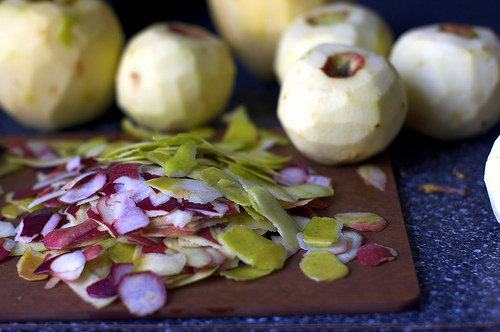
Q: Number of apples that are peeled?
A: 7